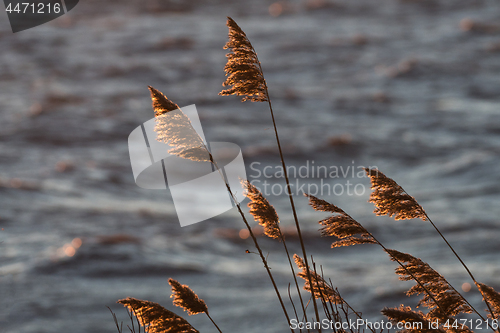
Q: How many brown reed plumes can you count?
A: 11